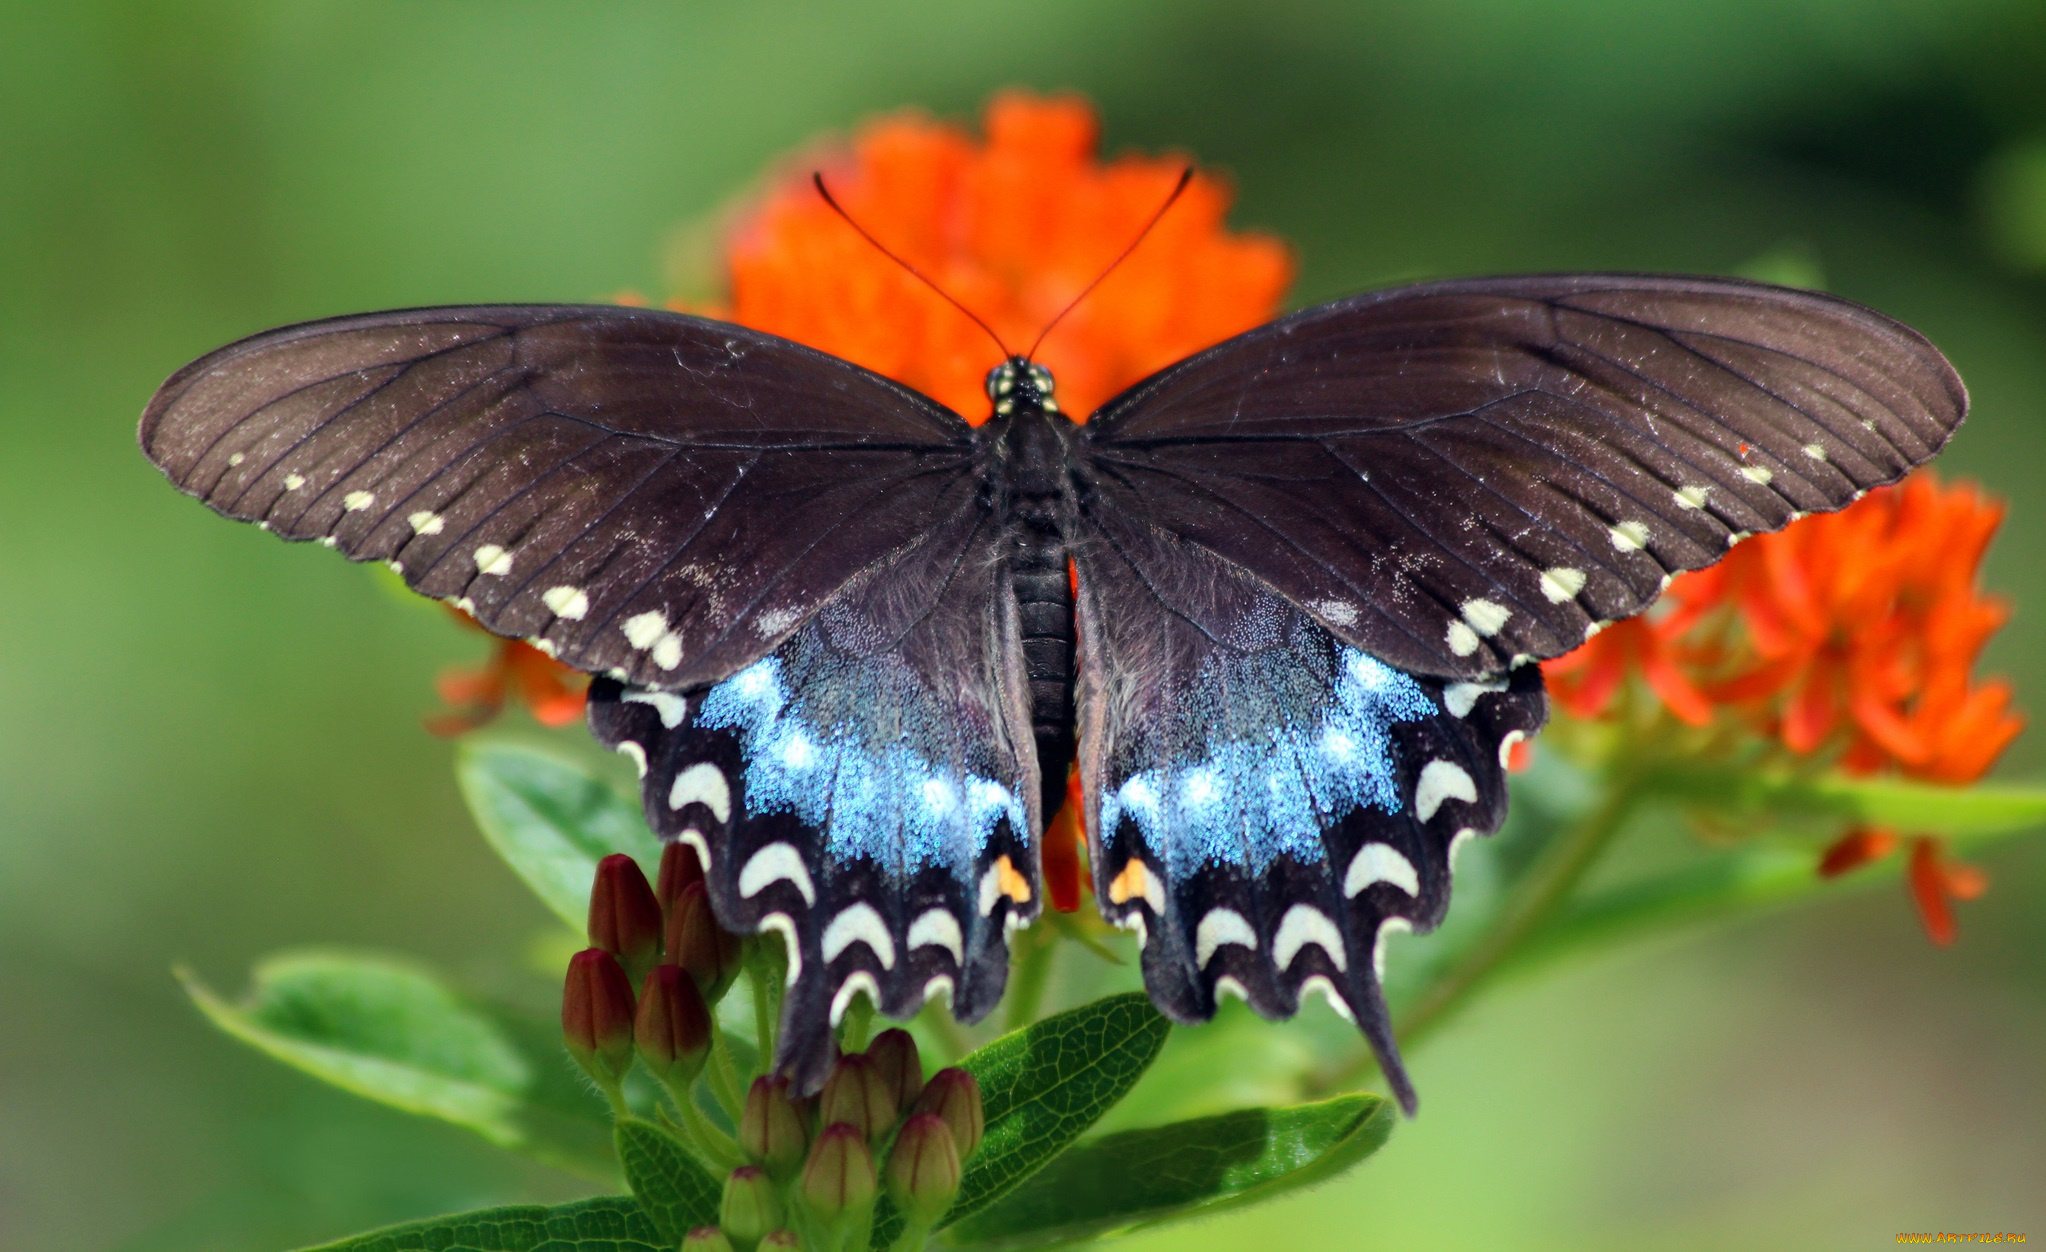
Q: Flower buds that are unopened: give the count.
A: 14